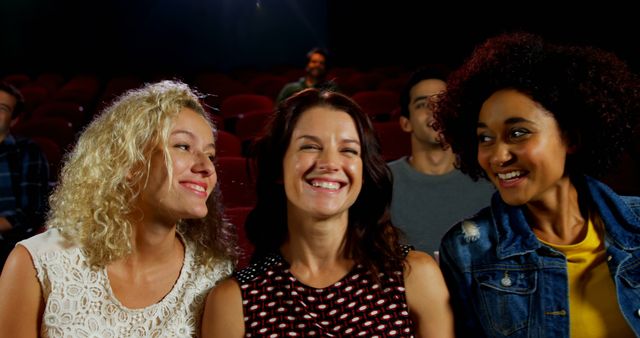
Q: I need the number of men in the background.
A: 3